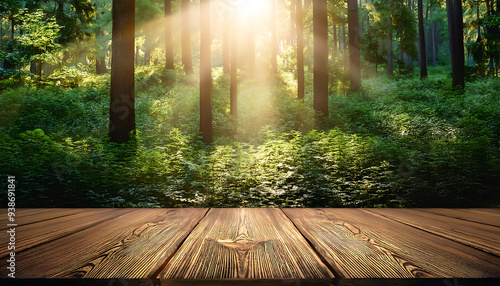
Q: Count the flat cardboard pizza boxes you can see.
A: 0